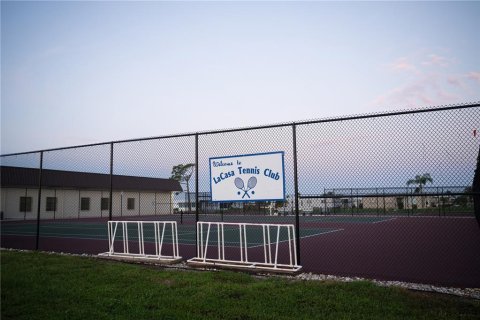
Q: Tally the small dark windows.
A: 5